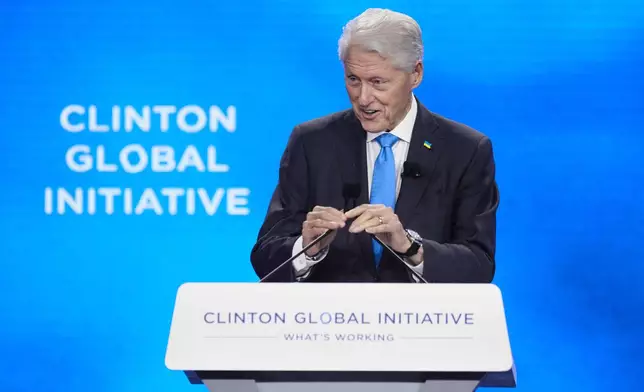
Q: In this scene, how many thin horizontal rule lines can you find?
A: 2